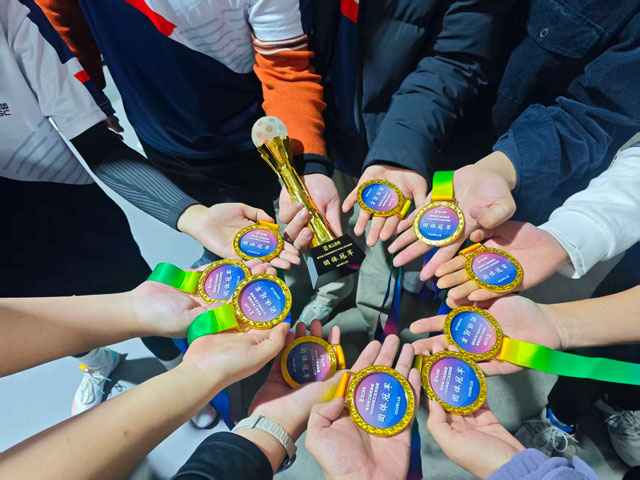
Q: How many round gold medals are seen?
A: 10